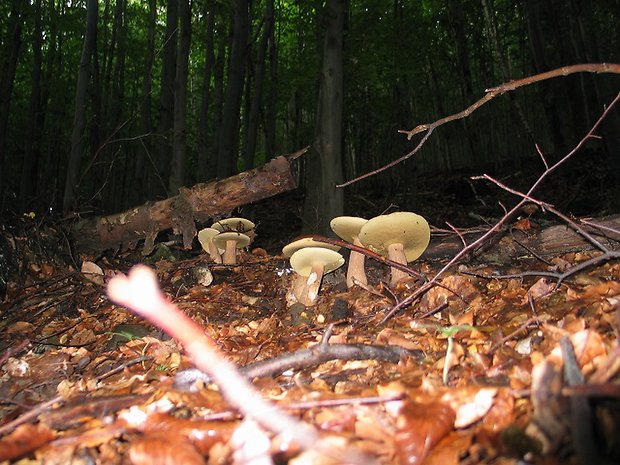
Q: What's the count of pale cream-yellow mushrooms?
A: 7